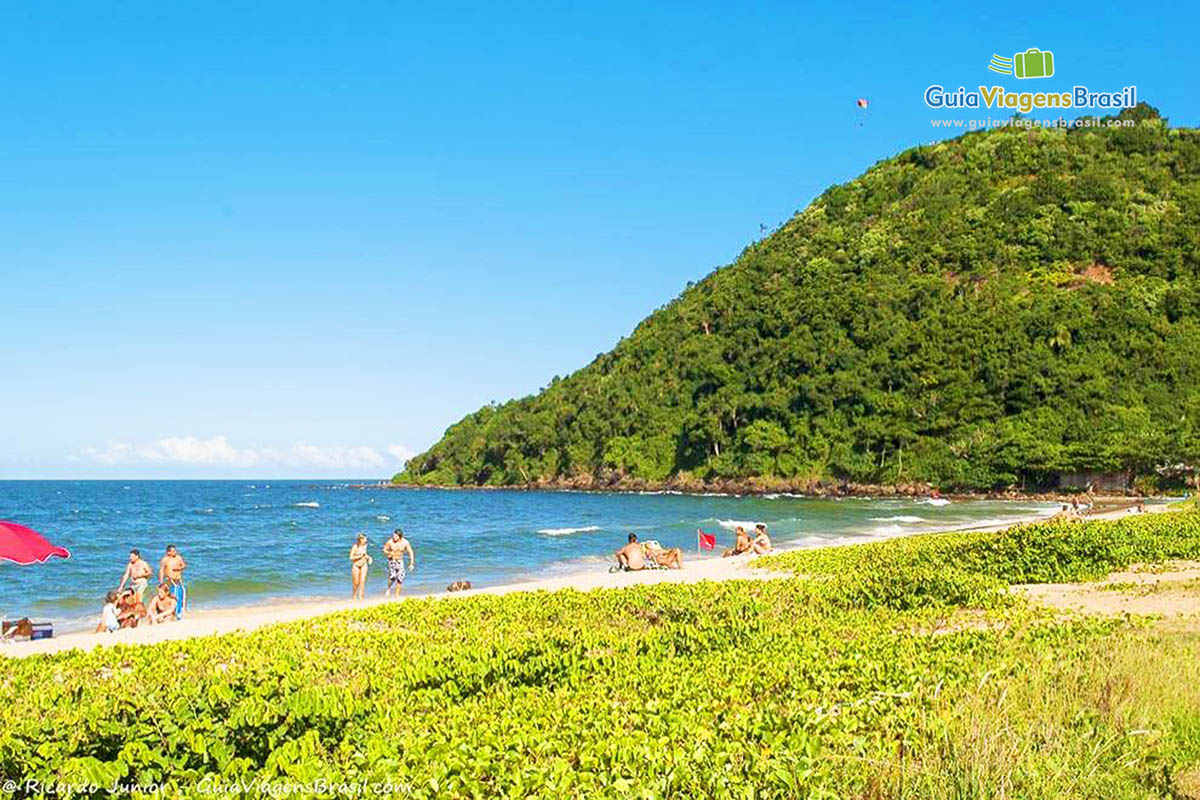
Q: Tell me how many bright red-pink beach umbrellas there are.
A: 1